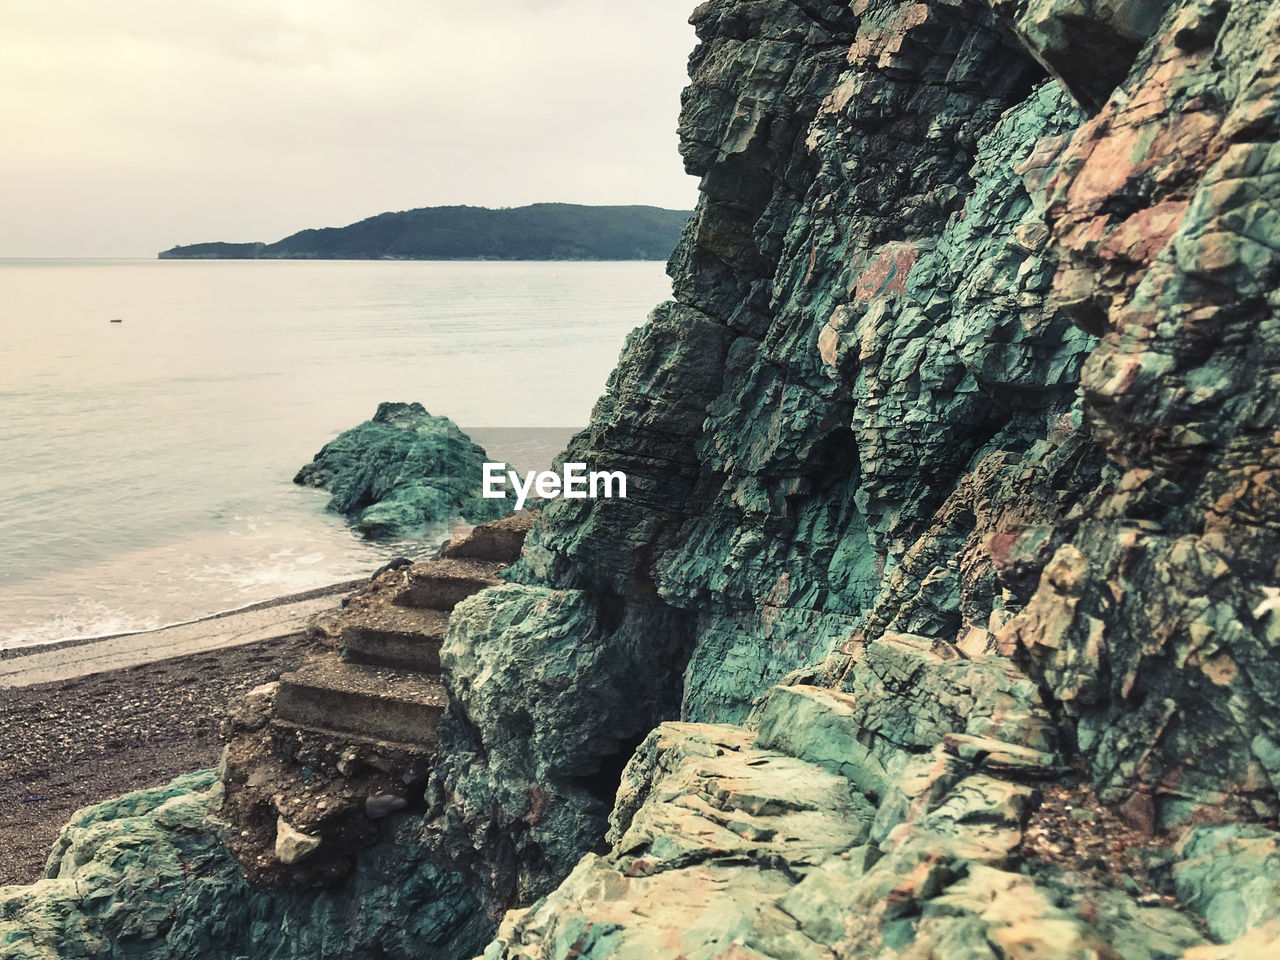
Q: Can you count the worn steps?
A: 4